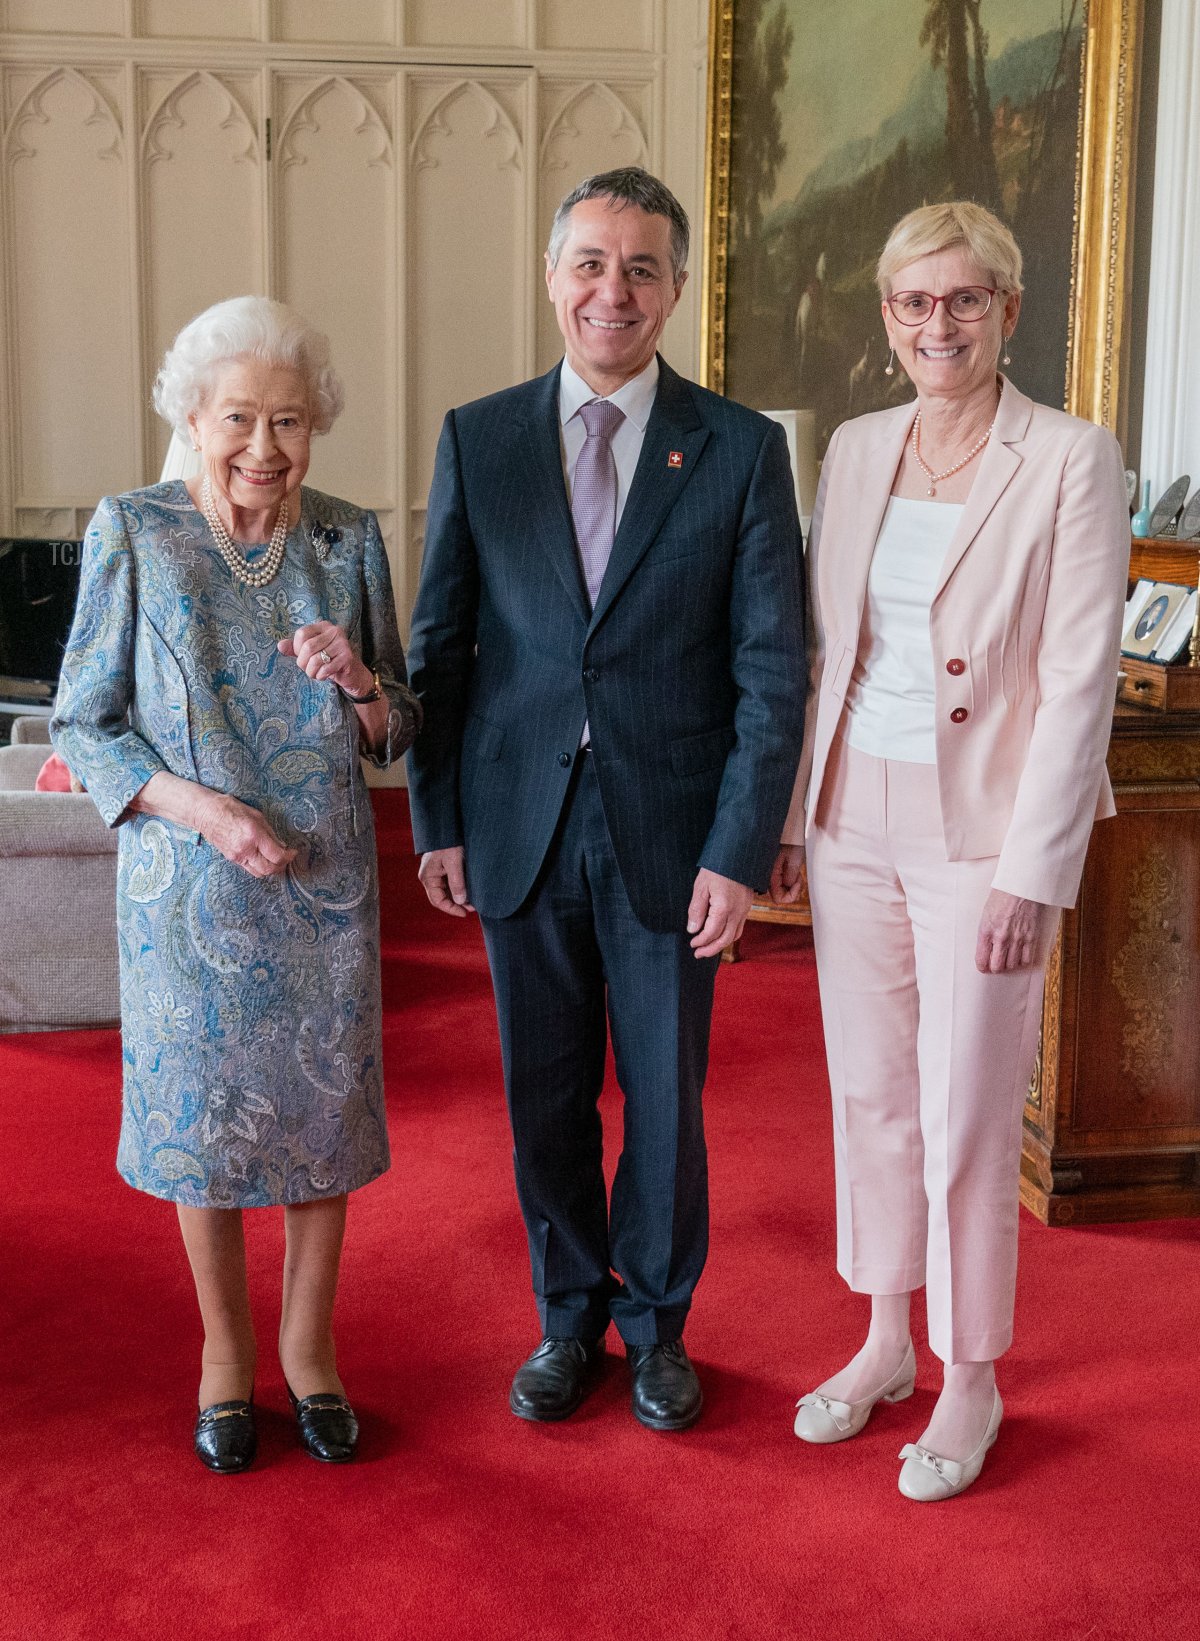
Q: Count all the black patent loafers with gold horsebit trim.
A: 2